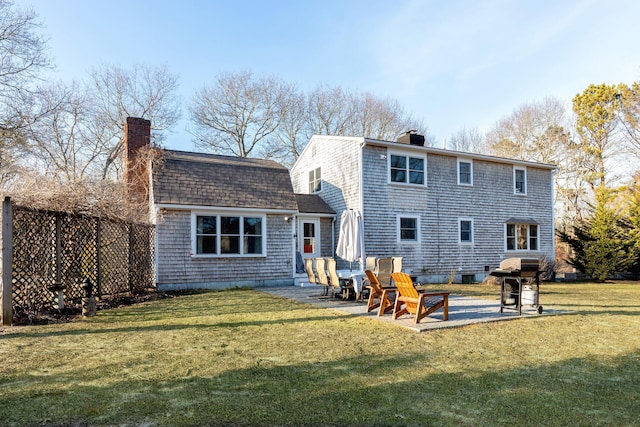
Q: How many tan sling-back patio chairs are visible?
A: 6